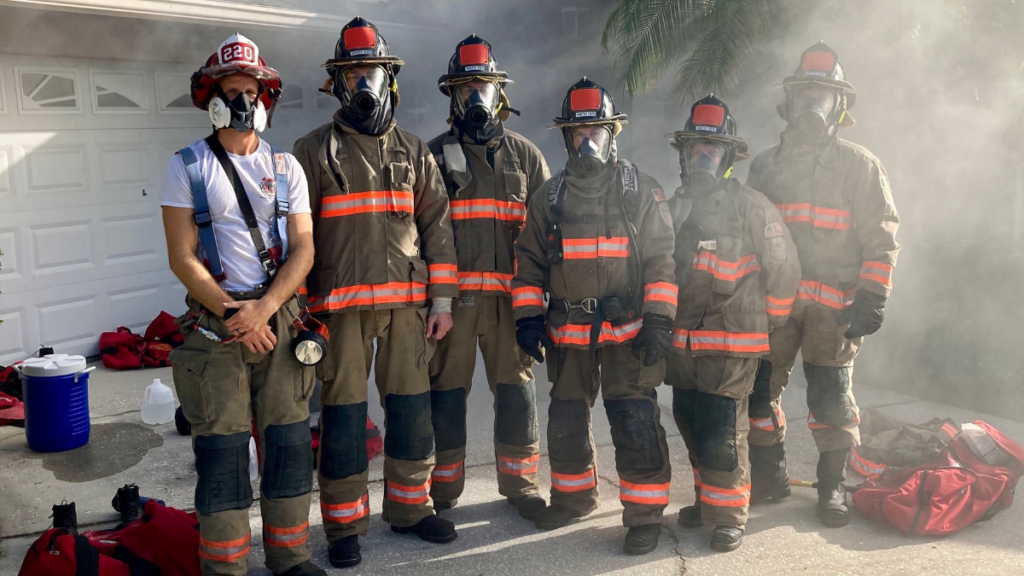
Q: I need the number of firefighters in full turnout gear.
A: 5